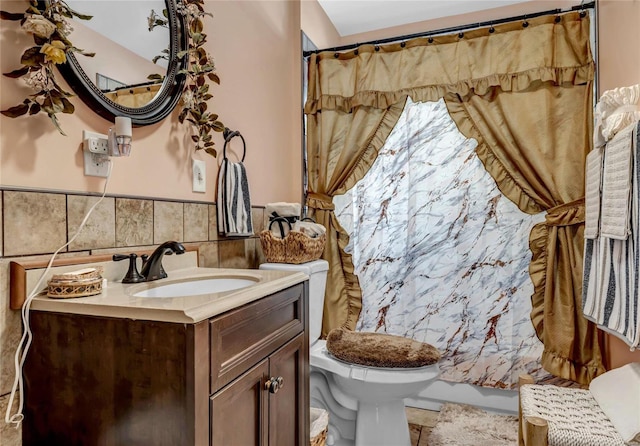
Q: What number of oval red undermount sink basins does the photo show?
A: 0